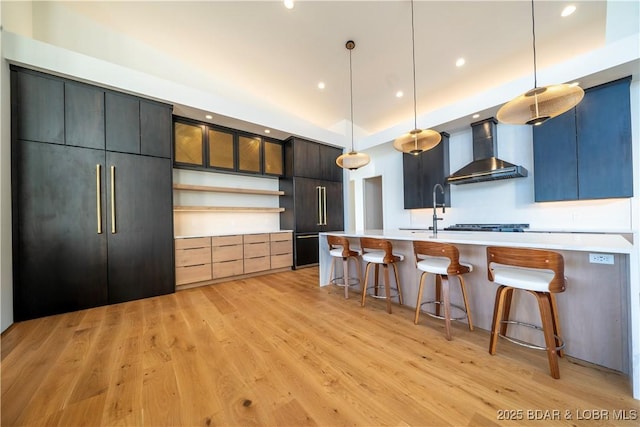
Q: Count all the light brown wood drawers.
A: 12